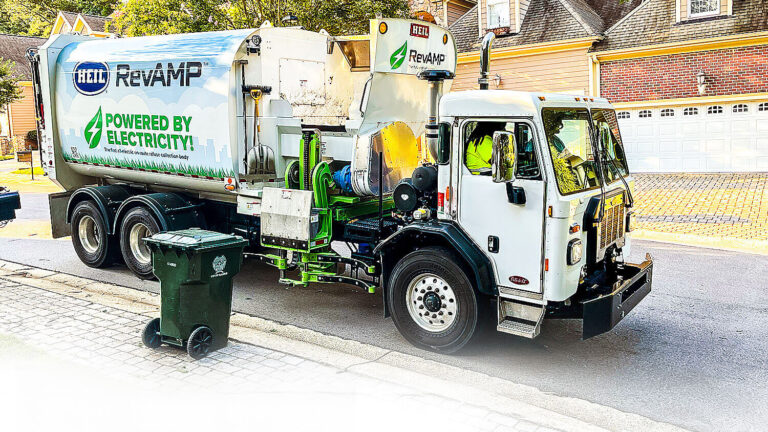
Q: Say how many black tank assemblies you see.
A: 2